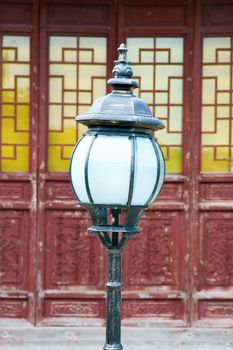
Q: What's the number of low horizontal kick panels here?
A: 4